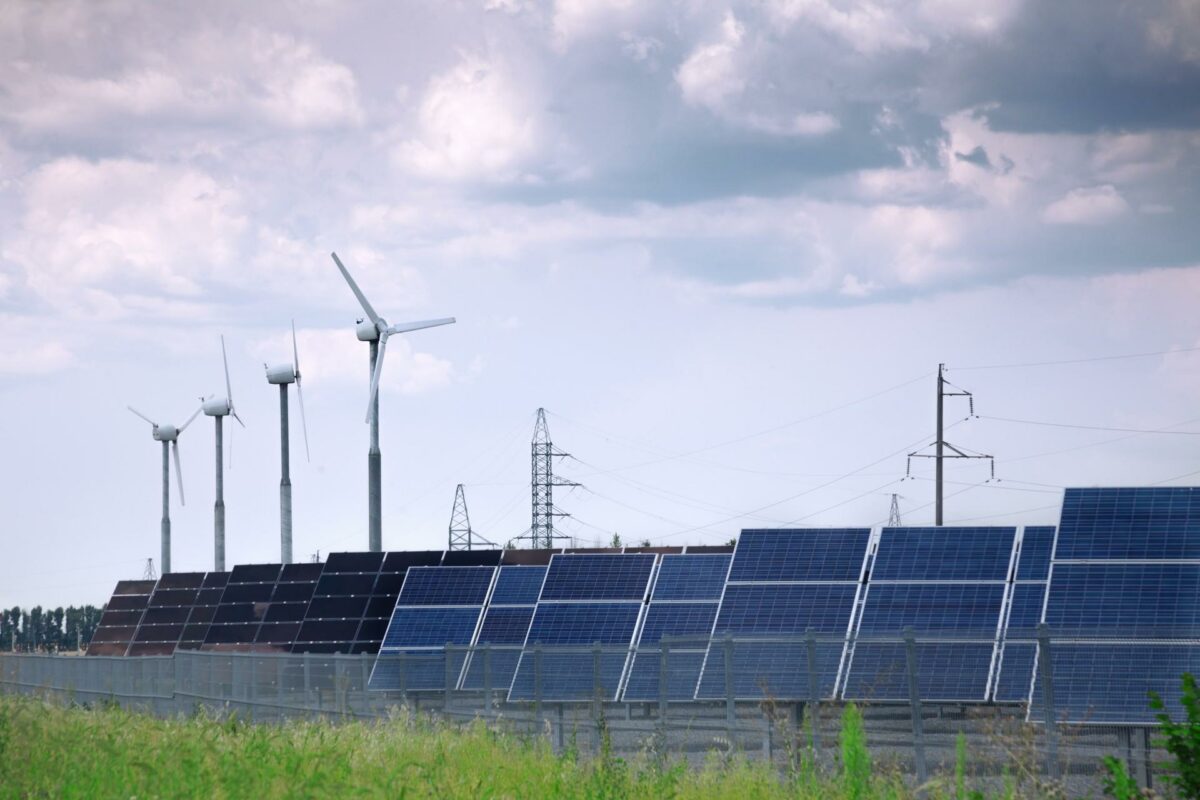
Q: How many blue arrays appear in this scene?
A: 8